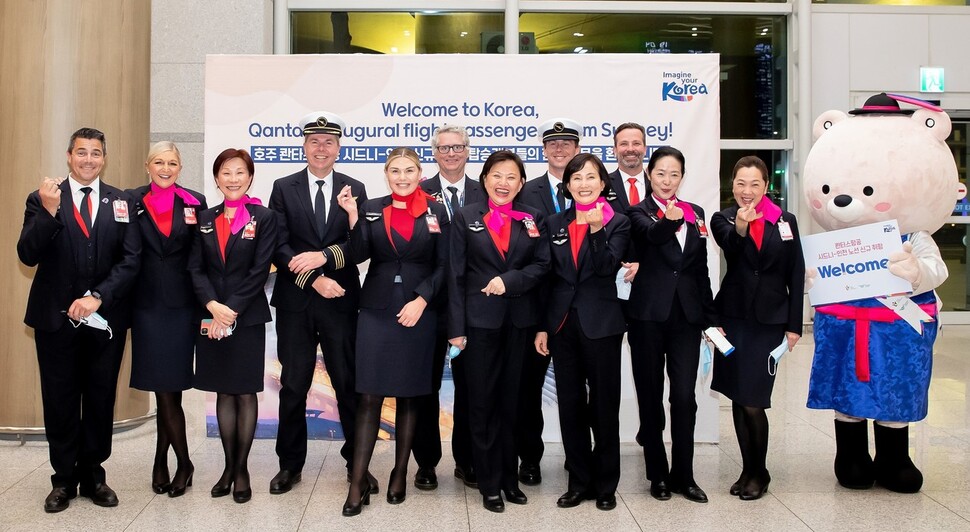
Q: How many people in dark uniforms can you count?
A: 12